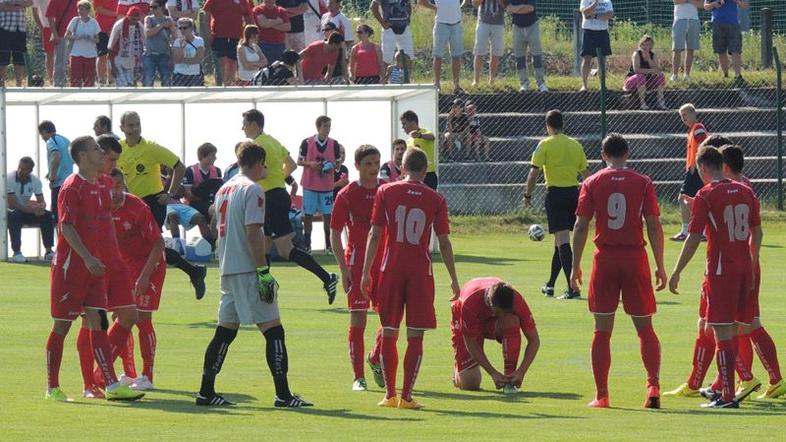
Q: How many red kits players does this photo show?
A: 10